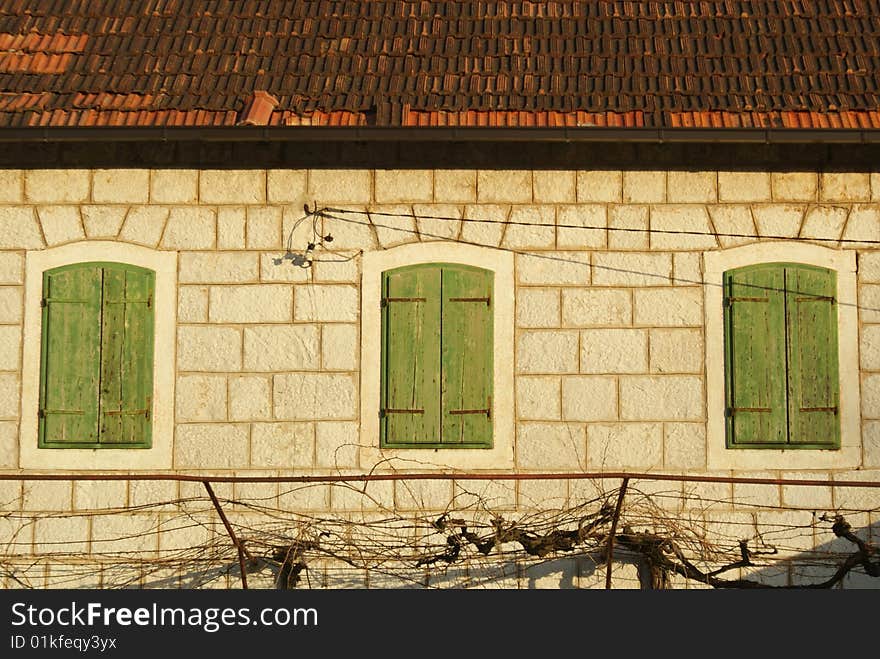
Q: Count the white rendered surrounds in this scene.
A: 3